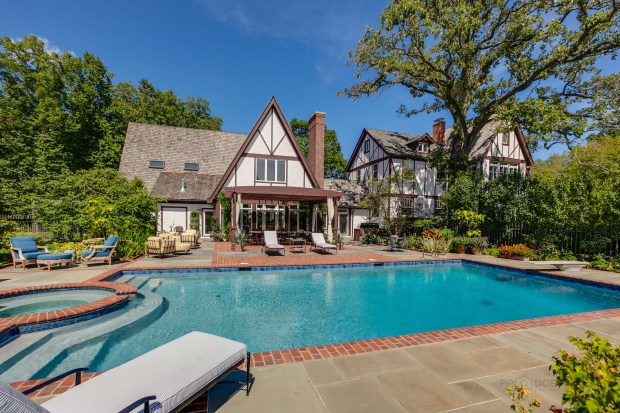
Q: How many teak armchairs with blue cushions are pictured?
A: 2